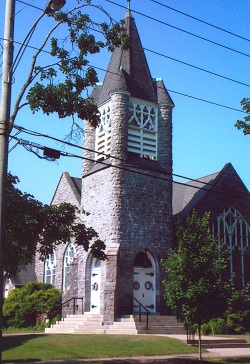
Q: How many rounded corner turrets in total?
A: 3